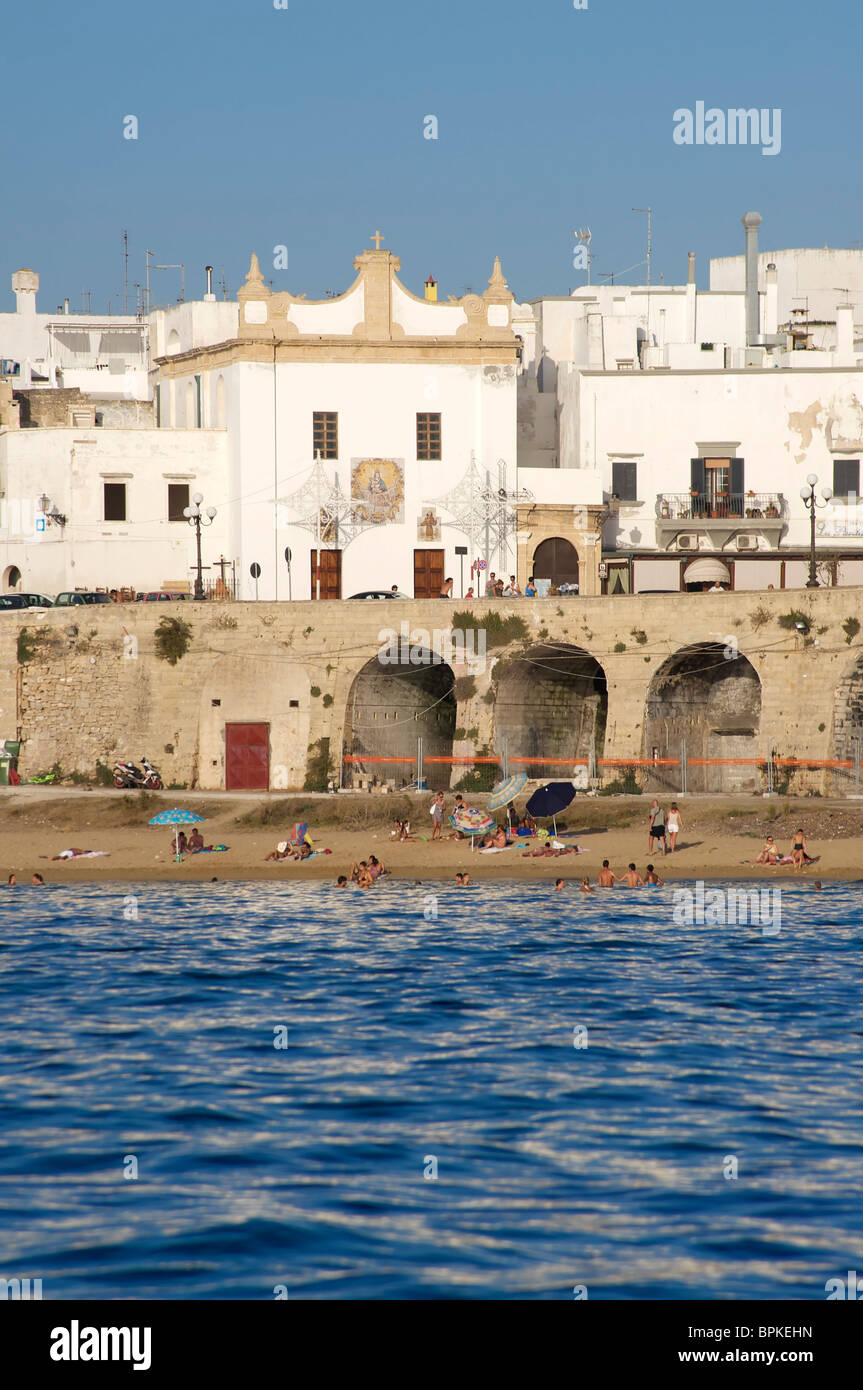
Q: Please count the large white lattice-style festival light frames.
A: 2